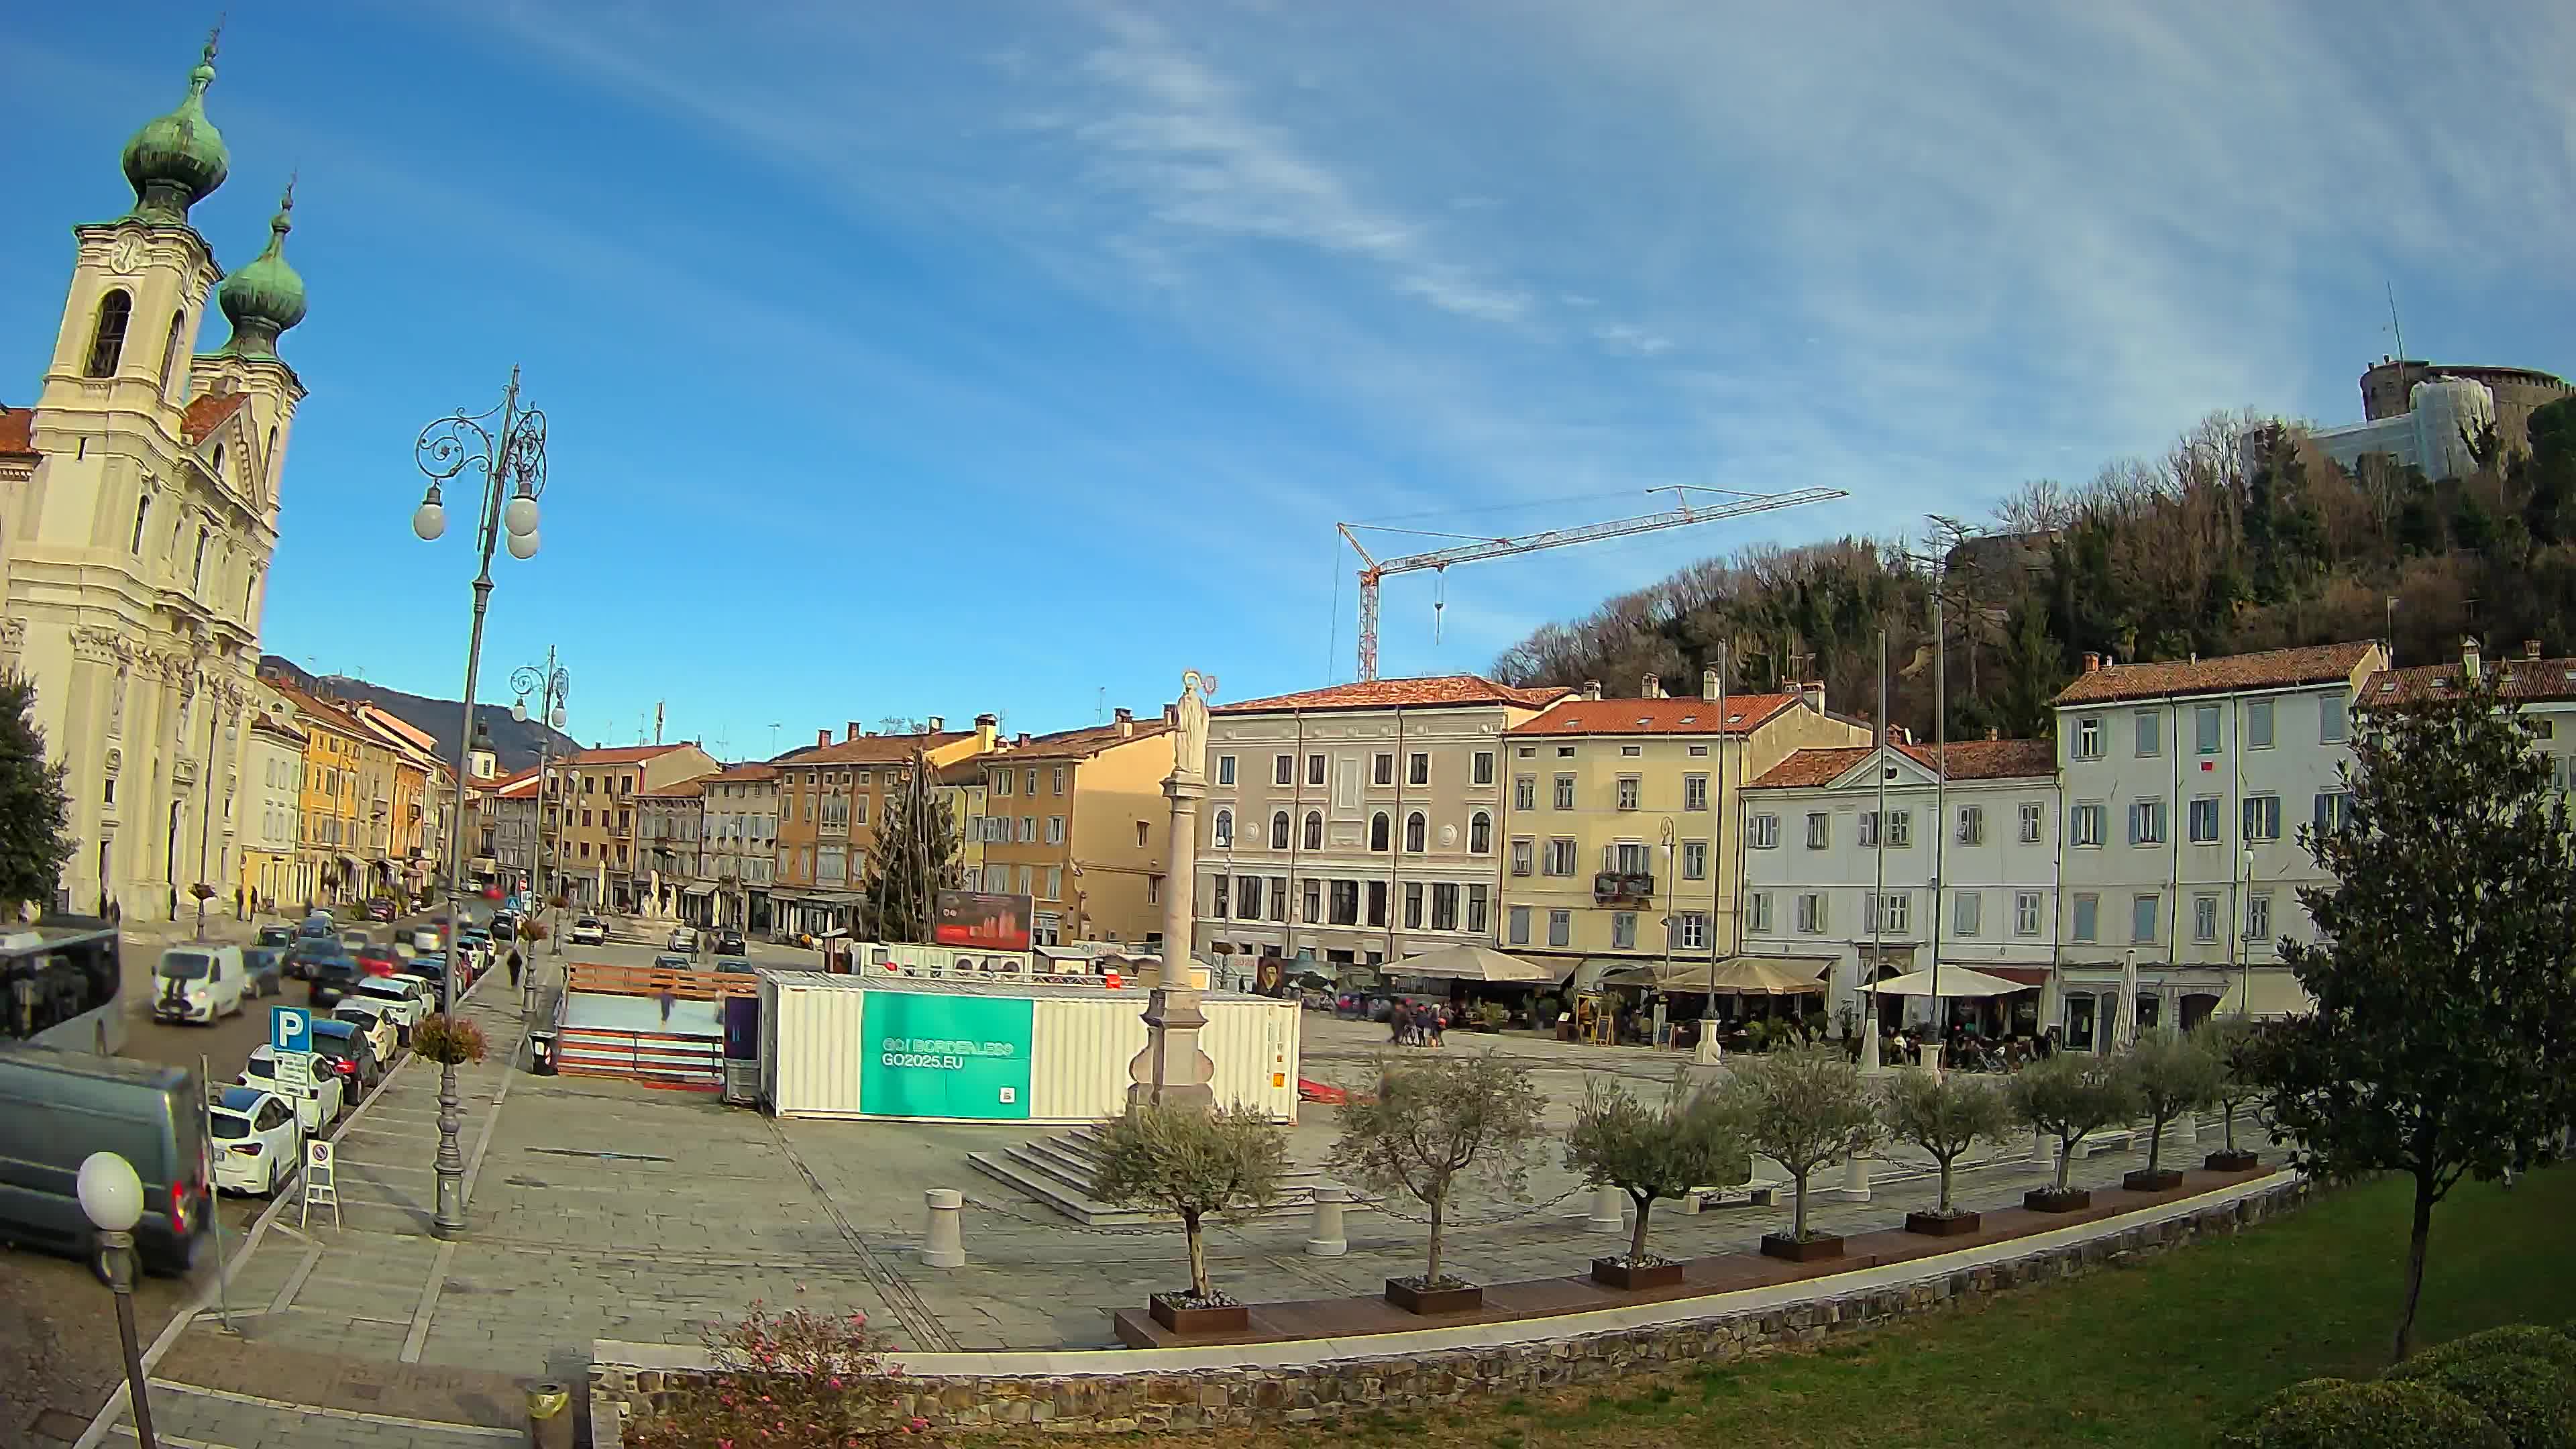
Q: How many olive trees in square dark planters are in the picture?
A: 8